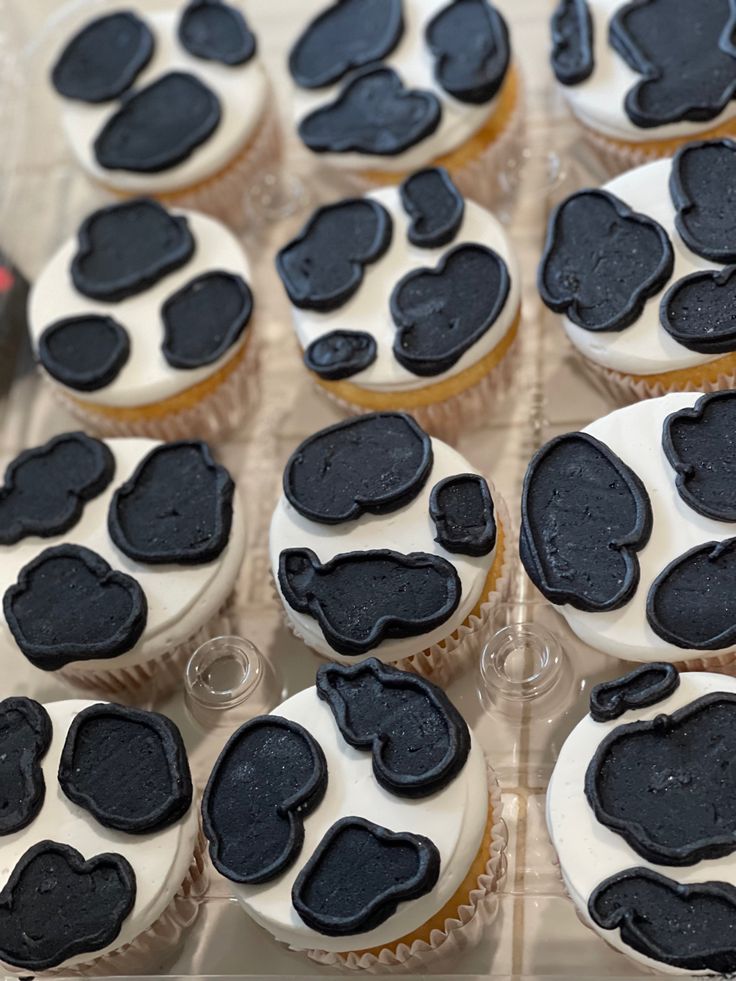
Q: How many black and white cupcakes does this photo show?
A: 12